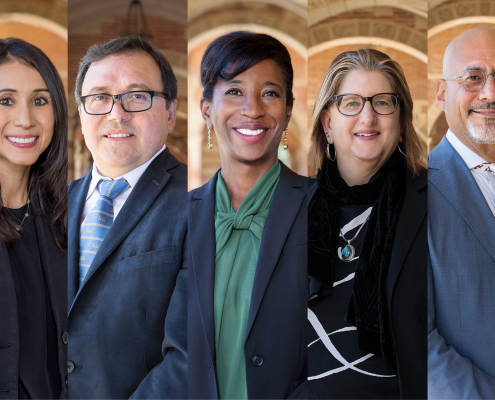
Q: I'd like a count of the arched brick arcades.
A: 5